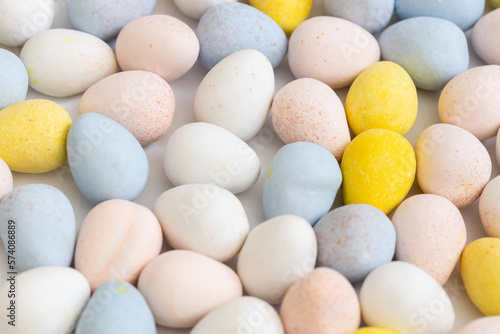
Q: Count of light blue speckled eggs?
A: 5